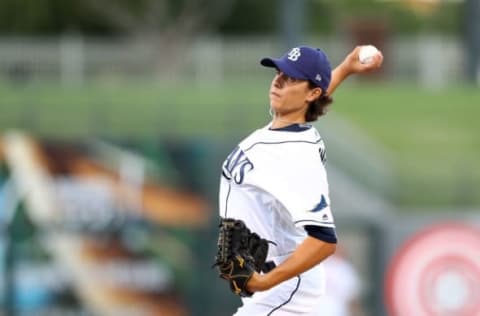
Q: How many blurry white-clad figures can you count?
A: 1